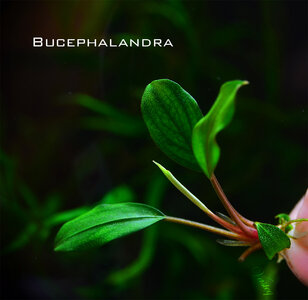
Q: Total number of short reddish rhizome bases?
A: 1